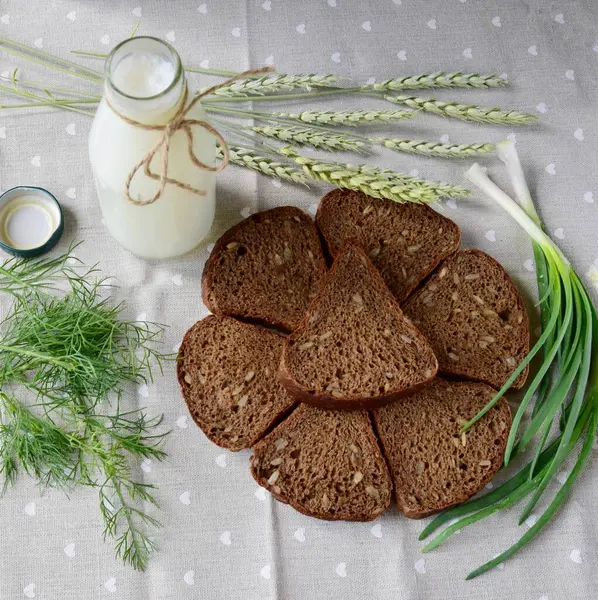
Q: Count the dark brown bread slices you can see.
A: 7